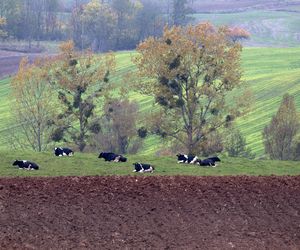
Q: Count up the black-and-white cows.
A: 6